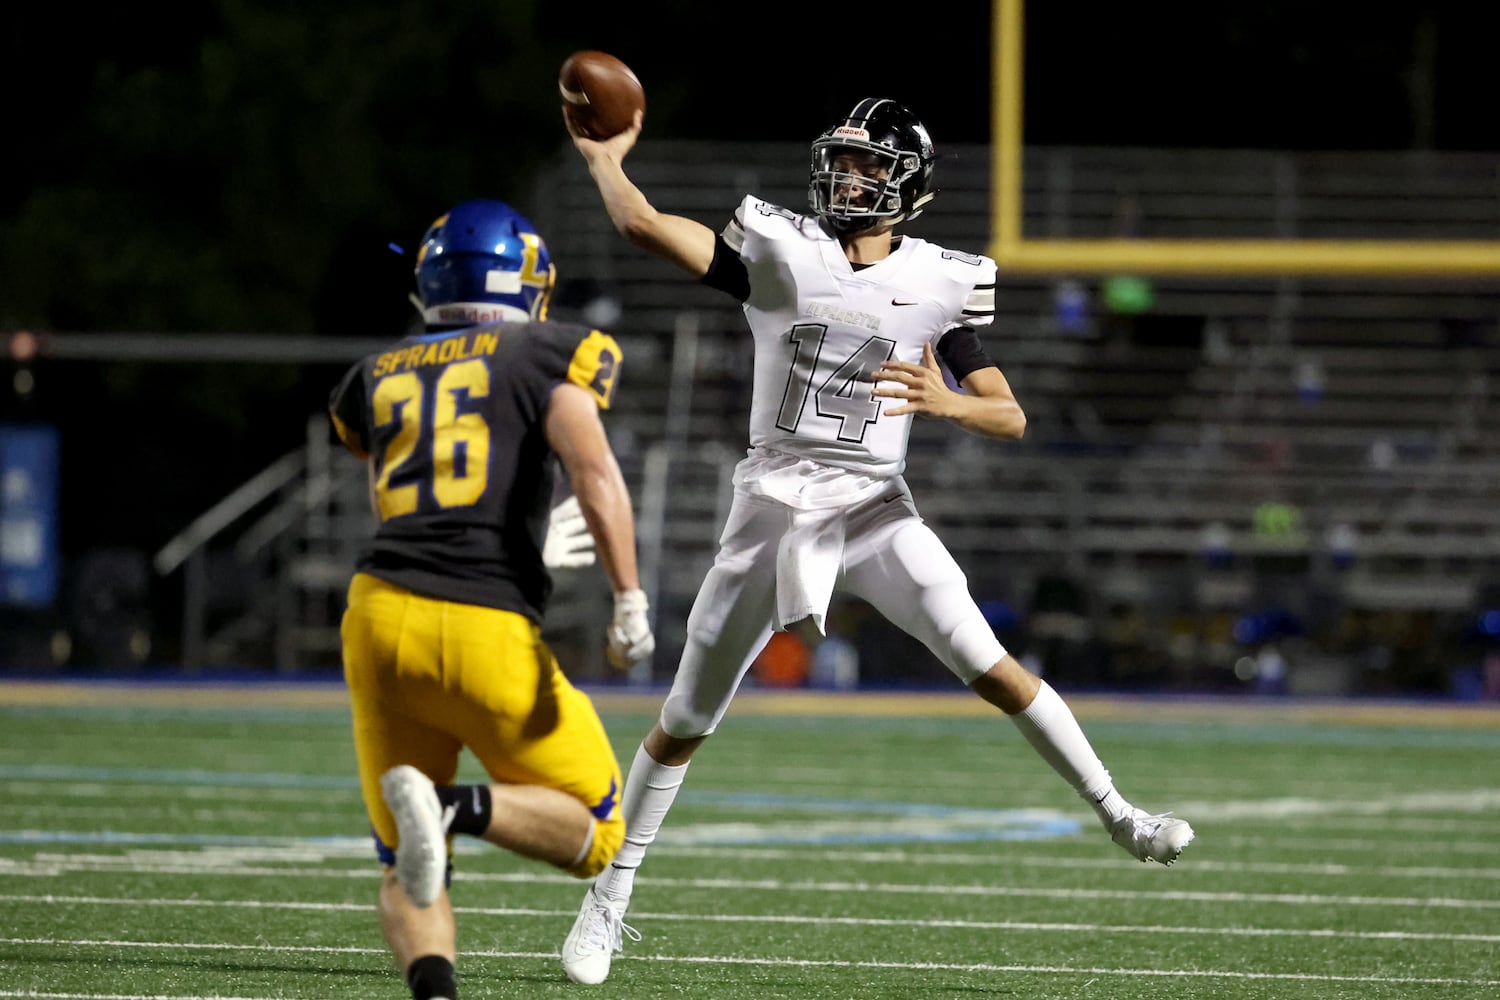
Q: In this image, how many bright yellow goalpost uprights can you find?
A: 1